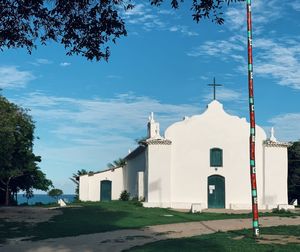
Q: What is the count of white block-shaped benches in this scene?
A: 2